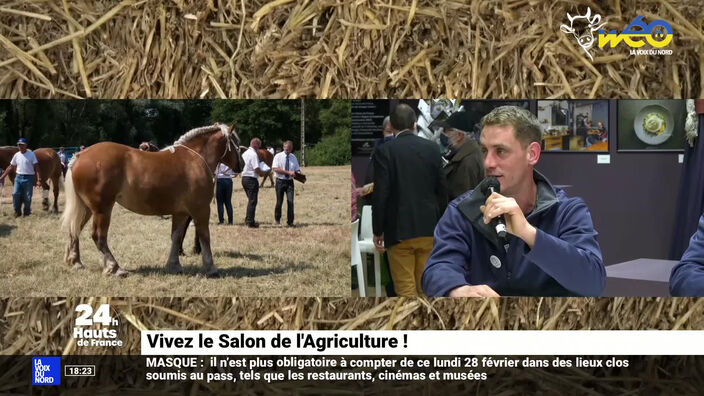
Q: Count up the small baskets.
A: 0